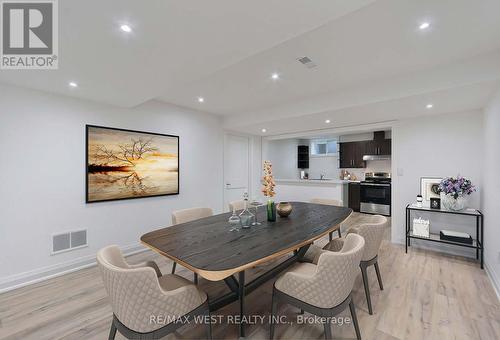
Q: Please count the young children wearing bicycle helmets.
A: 0